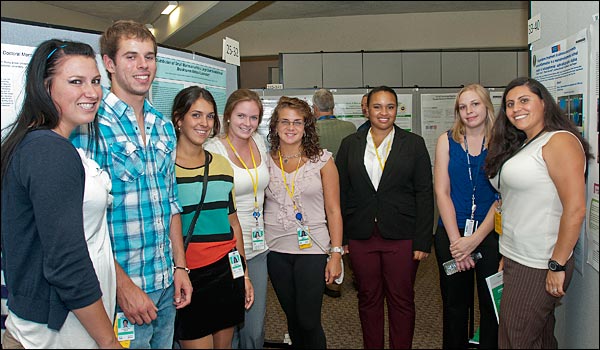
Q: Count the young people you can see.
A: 8